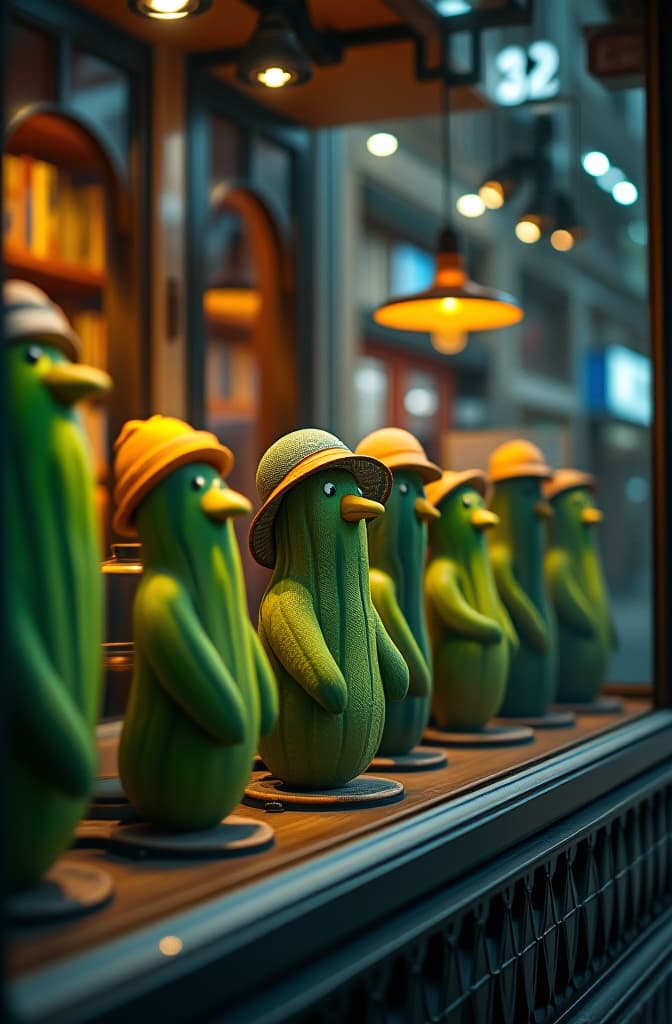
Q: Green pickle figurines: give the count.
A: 7